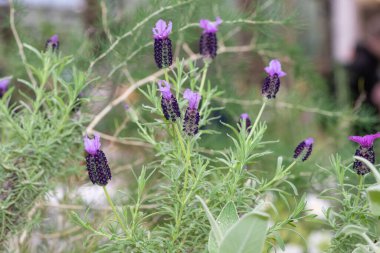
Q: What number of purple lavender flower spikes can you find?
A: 11